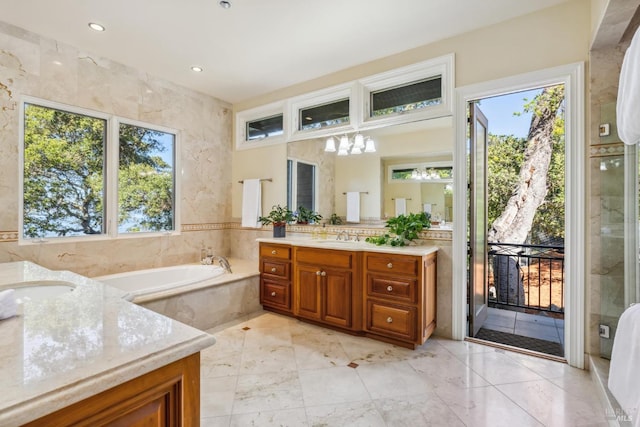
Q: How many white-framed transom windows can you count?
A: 3